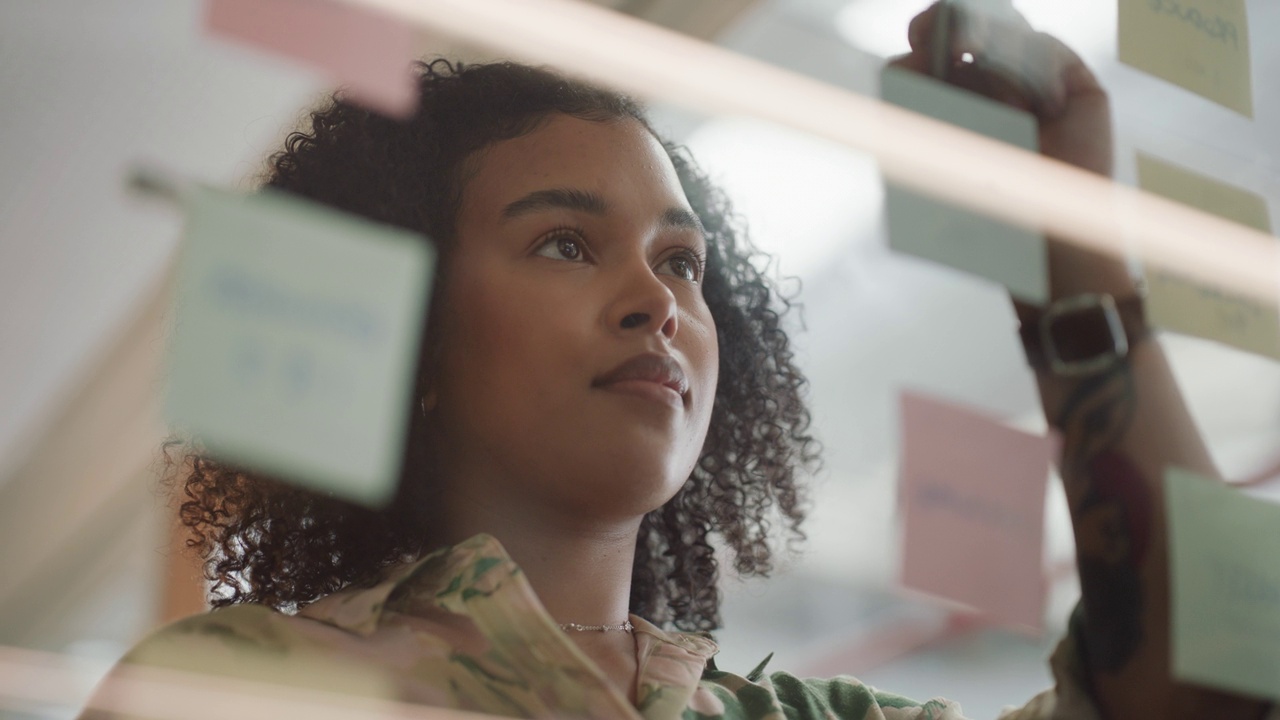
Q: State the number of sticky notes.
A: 7